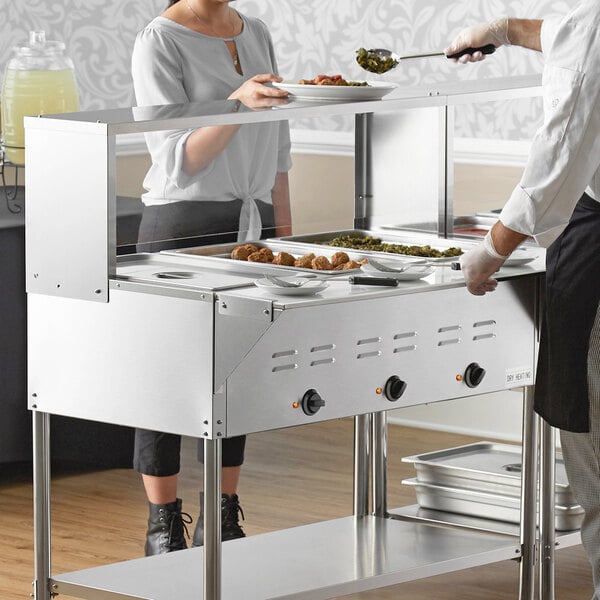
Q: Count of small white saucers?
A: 3